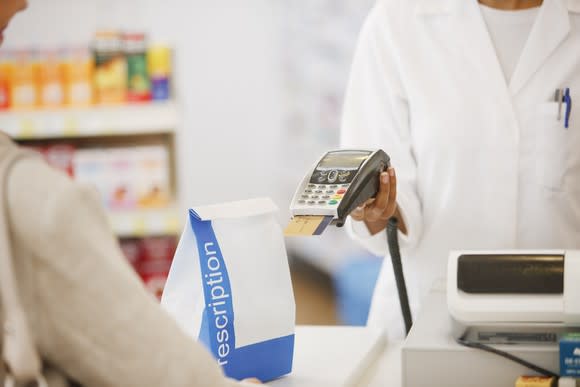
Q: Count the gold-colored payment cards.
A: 1